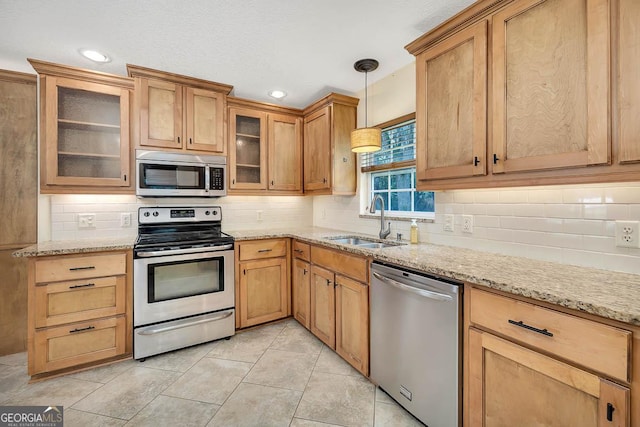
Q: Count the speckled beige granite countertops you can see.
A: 2